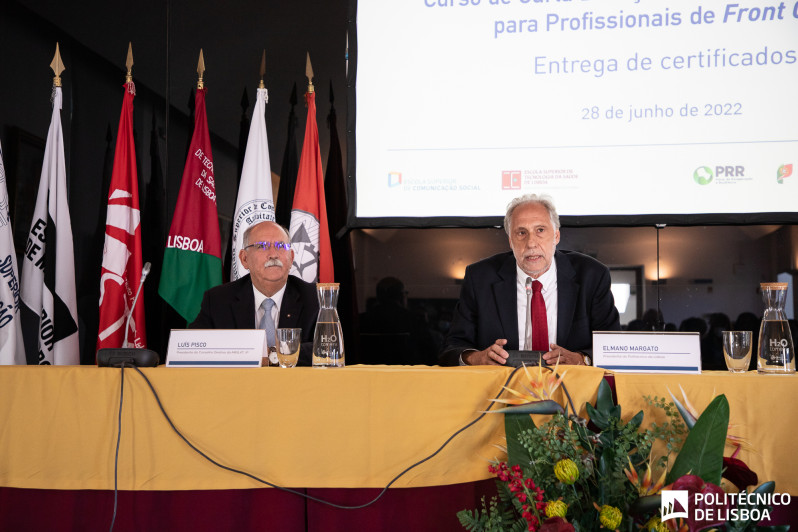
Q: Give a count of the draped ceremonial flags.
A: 6